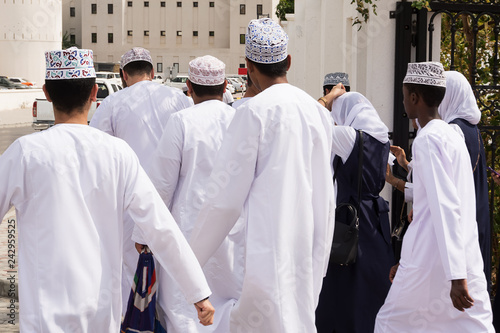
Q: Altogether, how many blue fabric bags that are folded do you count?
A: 1